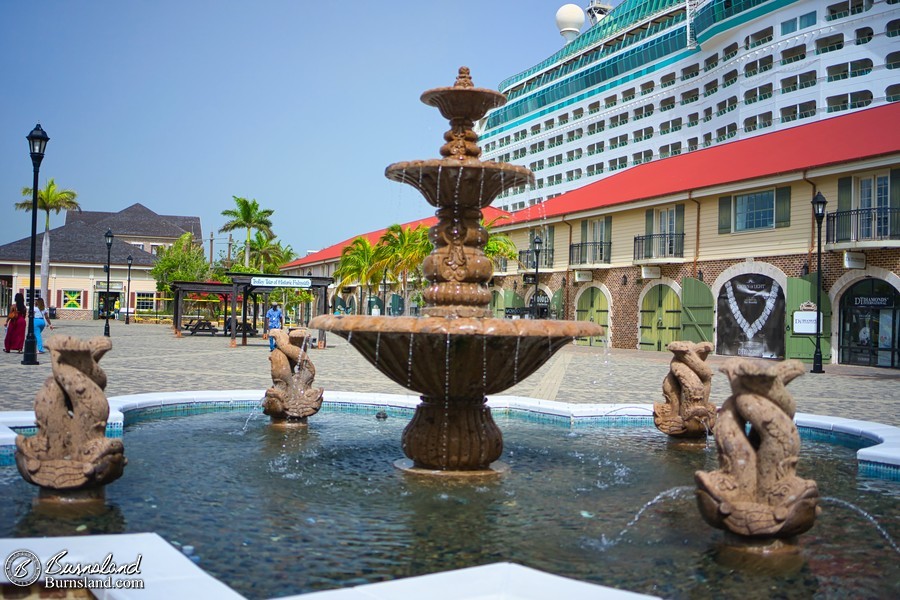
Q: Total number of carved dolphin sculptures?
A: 4